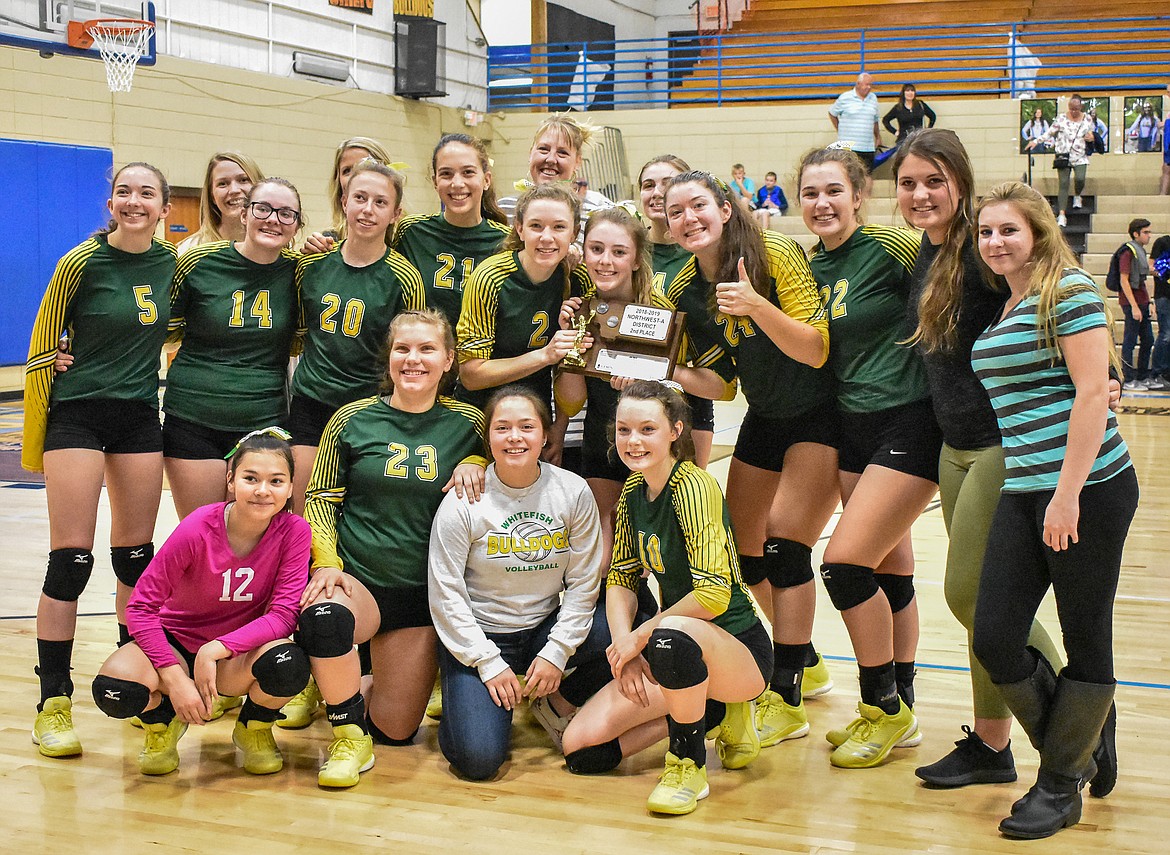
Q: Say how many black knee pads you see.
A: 12